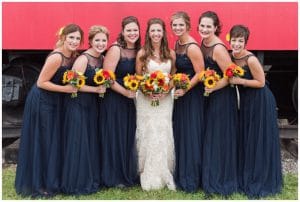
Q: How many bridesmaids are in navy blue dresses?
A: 6